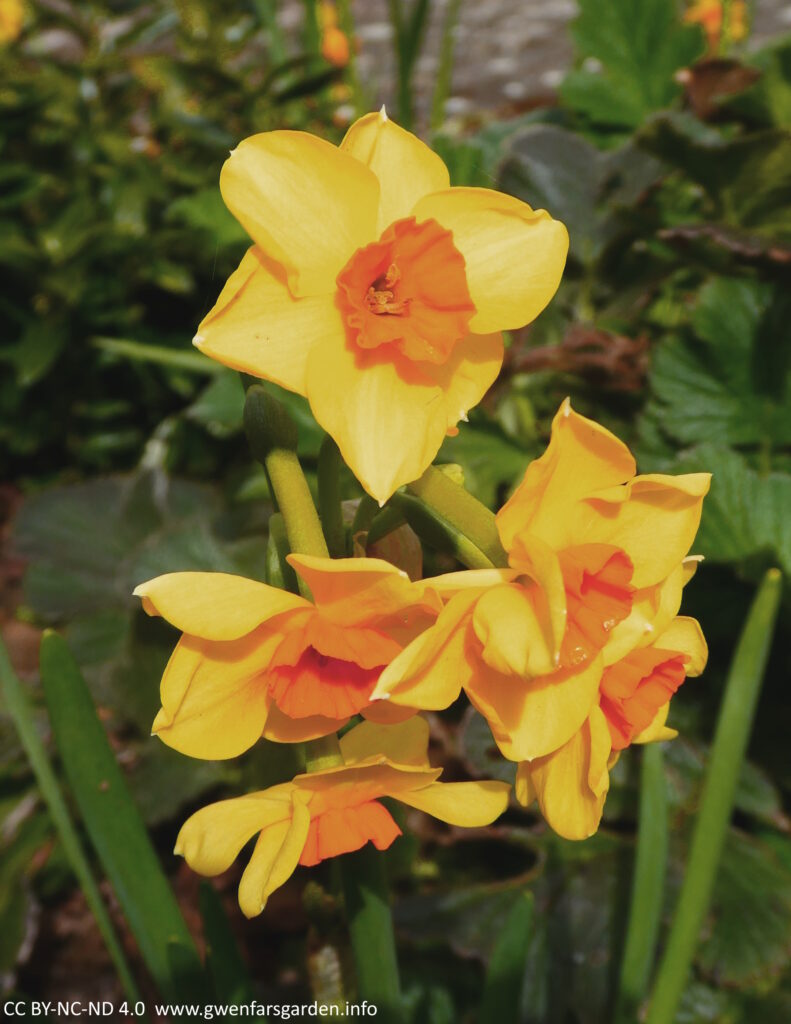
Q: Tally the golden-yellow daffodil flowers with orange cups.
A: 5